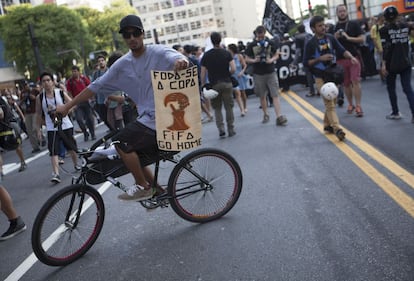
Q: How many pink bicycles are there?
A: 0